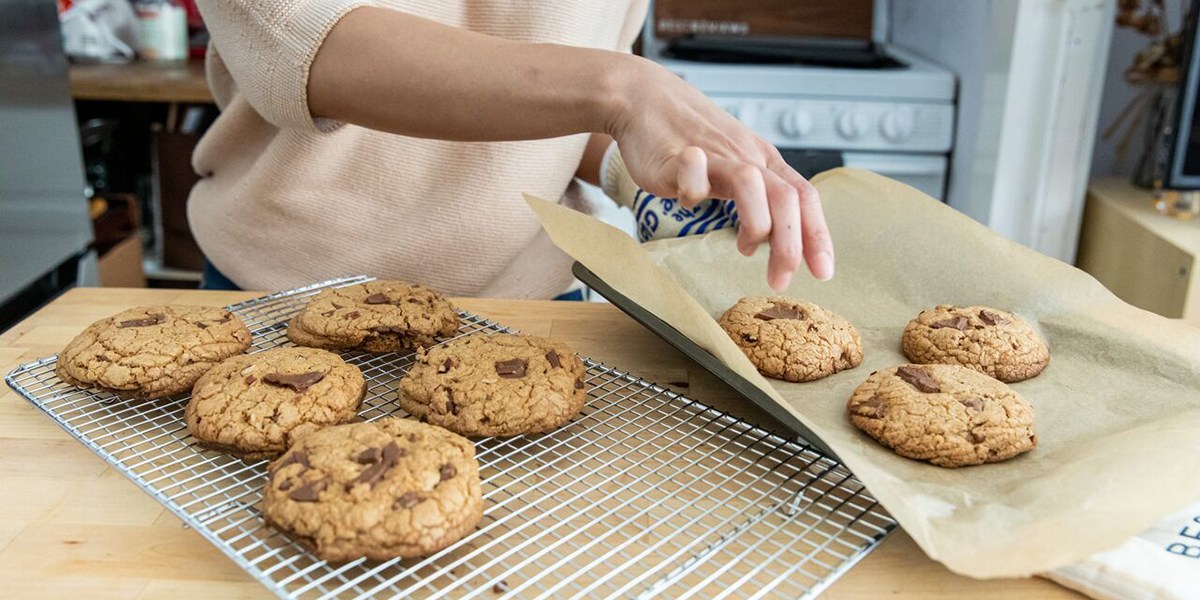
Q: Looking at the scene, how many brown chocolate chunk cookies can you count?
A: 8